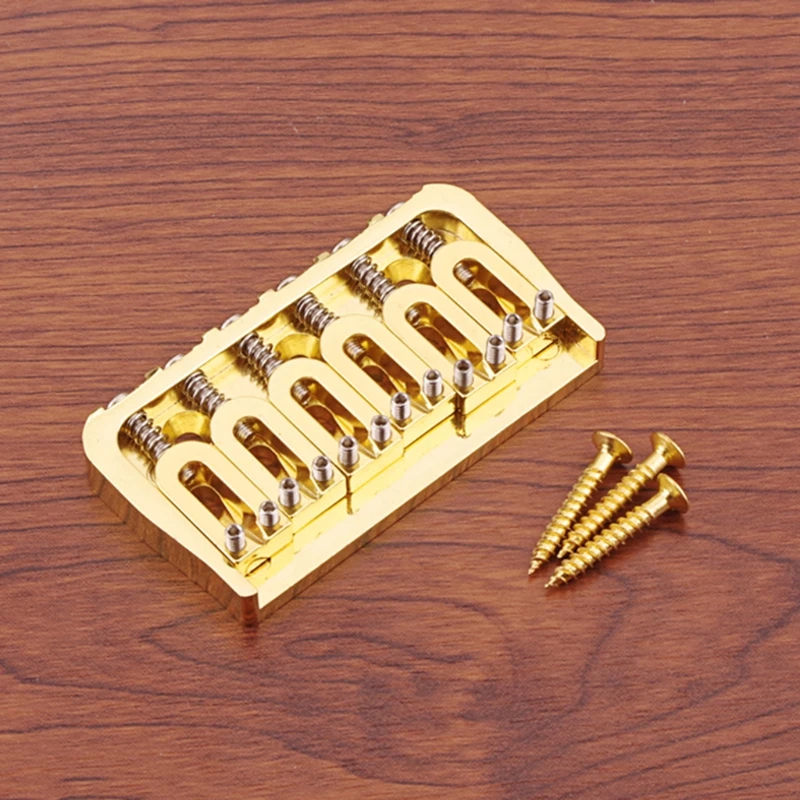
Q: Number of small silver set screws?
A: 12